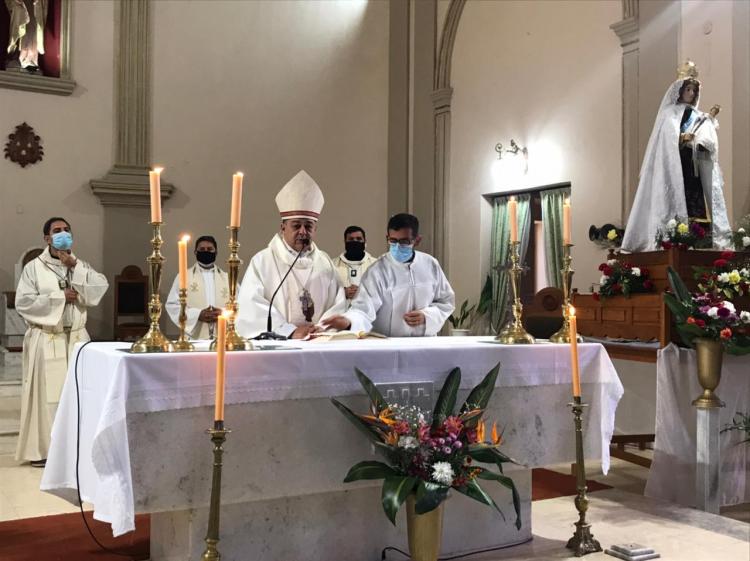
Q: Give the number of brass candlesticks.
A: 7